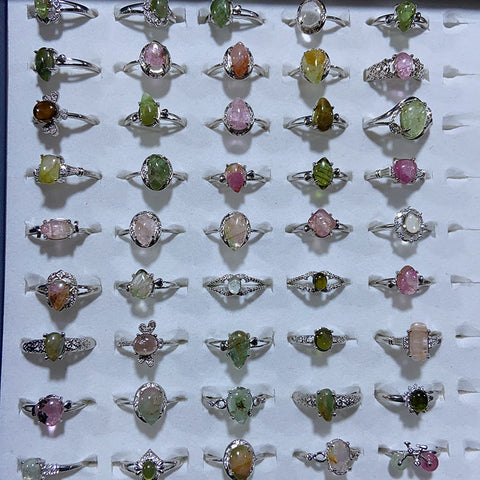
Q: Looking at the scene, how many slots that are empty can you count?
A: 9